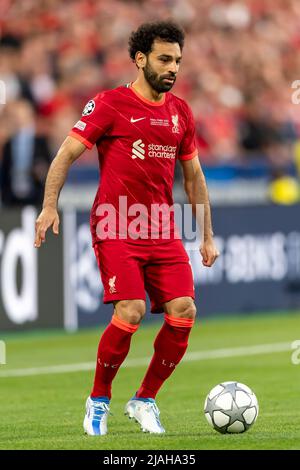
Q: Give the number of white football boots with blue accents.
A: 2